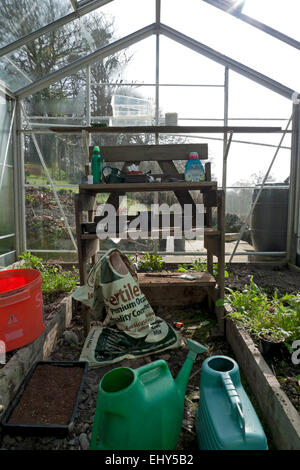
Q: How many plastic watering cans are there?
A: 2